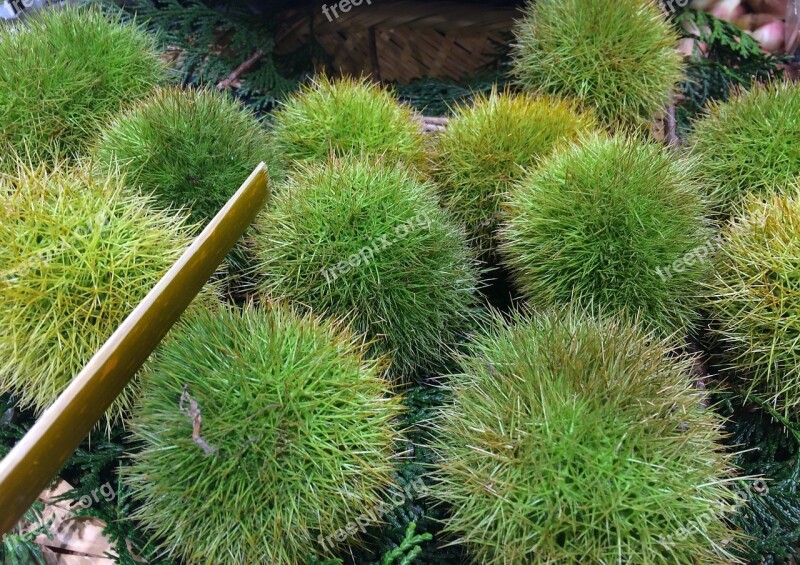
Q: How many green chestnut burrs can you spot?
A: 12